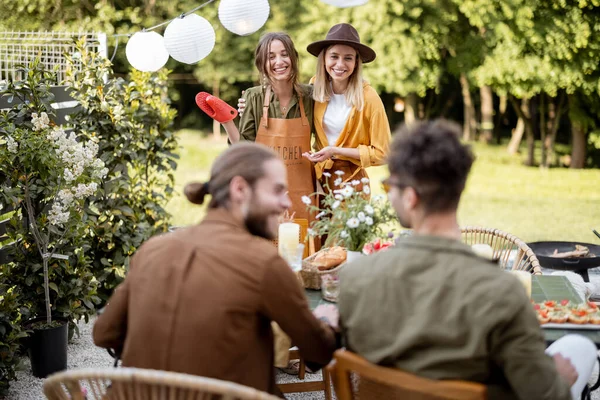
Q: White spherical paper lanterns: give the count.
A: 4